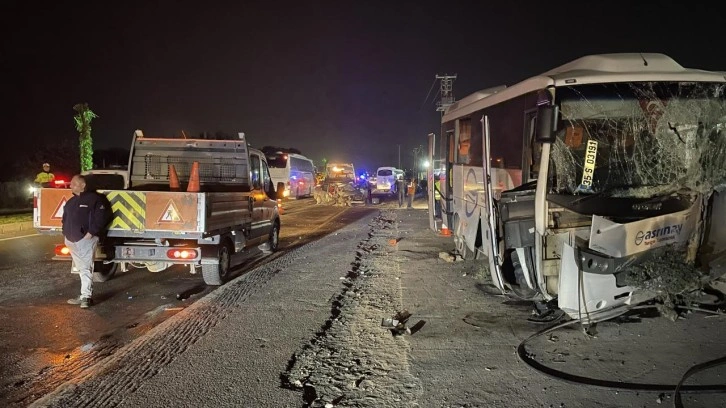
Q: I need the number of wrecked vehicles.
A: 2